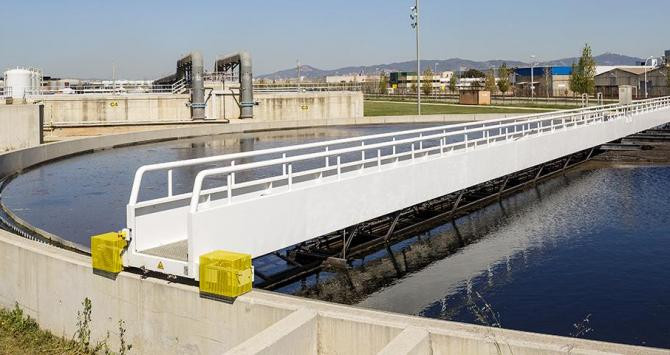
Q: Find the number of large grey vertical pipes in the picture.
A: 2